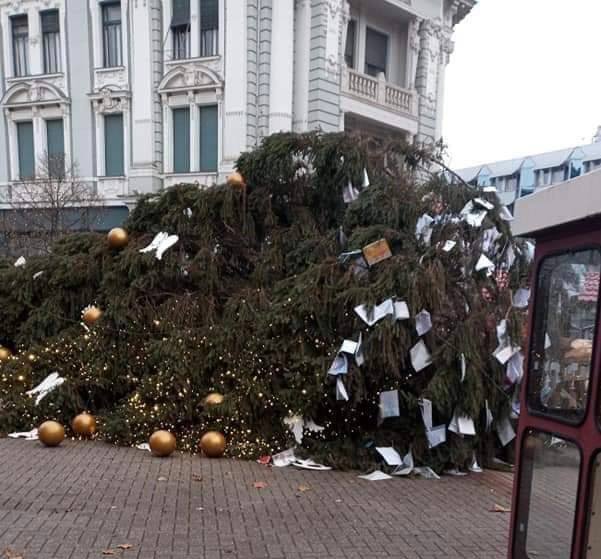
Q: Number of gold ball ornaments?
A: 9